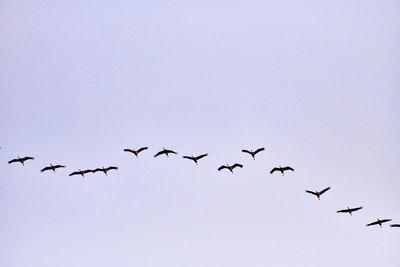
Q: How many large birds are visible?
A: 14